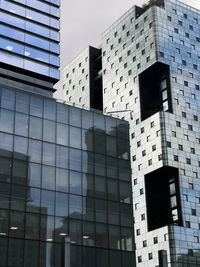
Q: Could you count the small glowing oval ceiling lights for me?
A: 6